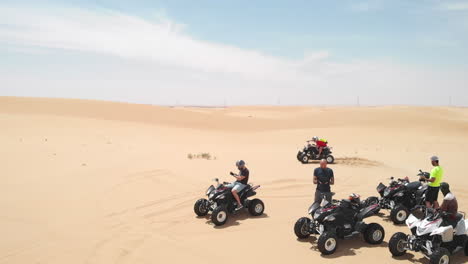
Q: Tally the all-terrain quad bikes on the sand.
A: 5